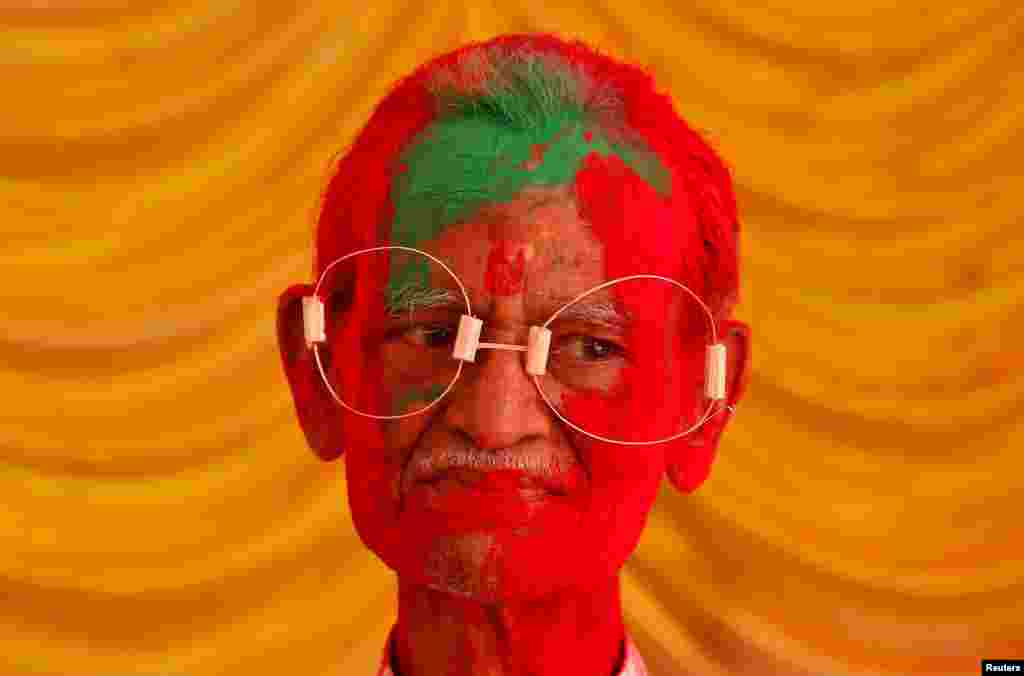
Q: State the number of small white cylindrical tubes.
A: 4